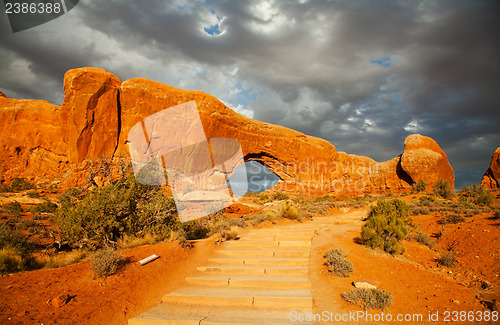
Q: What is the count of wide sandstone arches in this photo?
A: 1